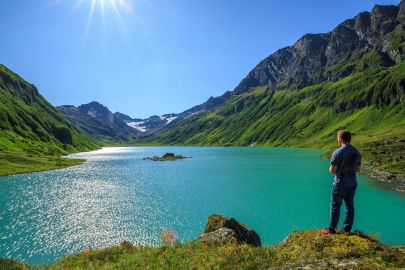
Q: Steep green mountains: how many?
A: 2